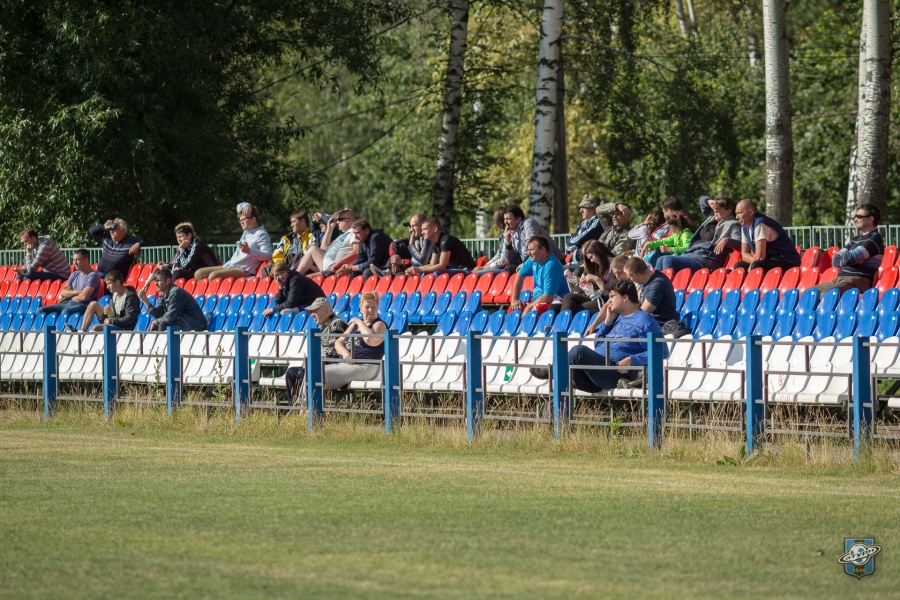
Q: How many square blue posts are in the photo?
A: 11